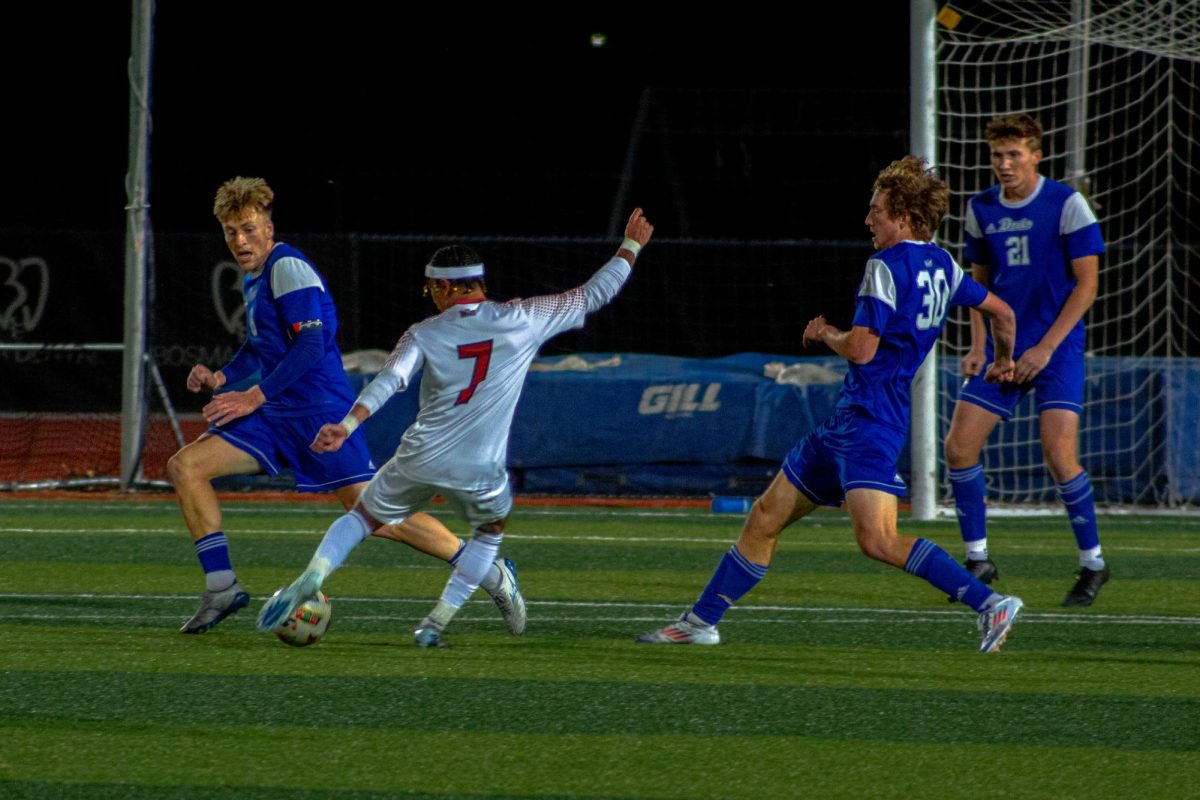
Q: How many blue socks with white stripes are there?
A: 6